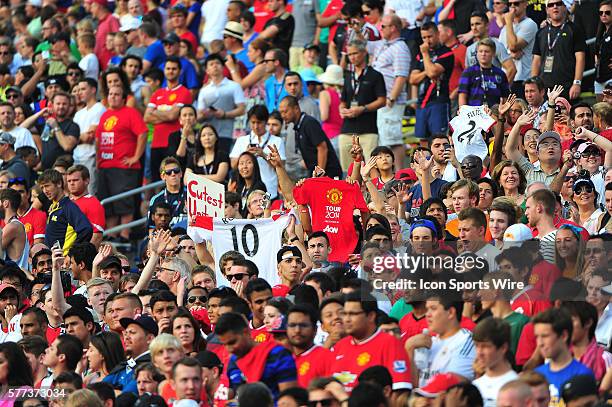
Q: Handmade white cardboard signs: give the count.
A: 1